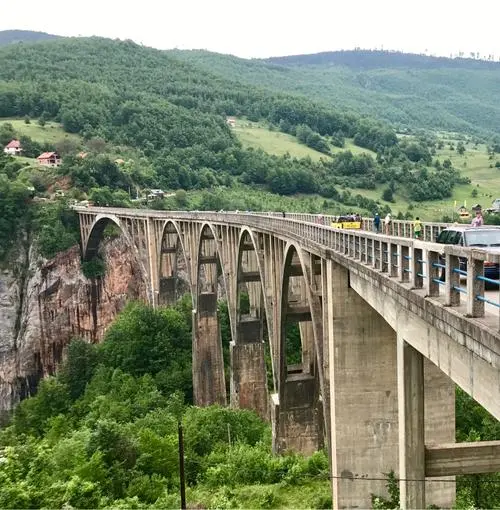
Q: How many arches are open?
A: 5